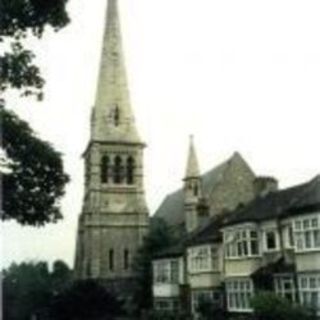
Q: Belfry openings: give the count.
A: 3